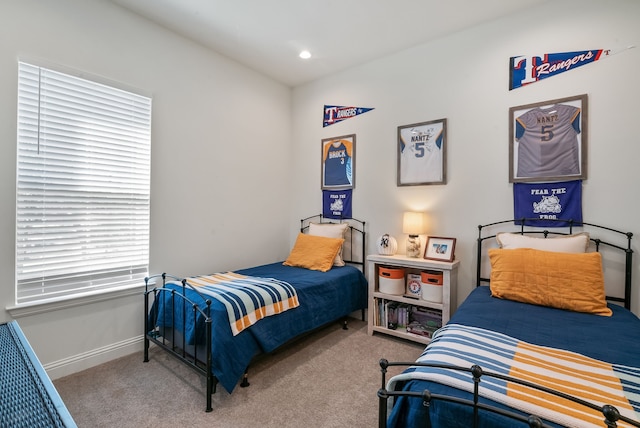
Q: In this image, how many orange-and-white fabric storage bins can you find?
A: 2